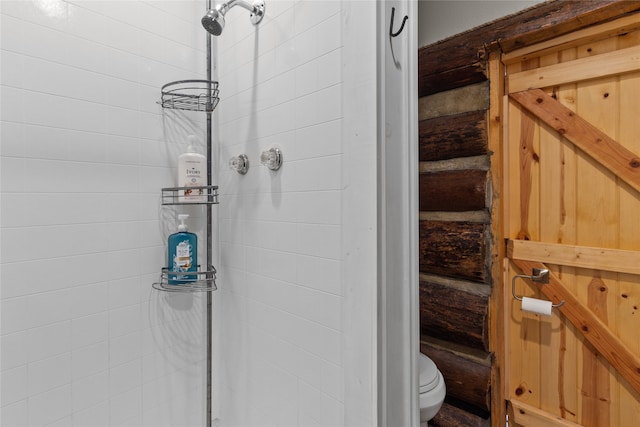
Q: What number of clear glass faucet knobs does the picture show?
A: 2